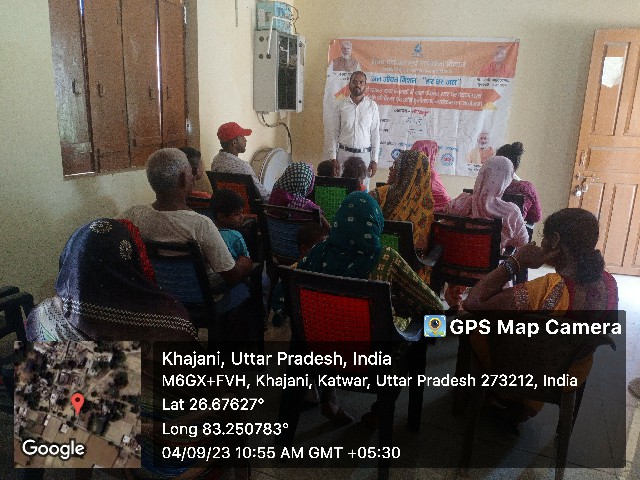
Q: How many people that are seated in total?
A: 15